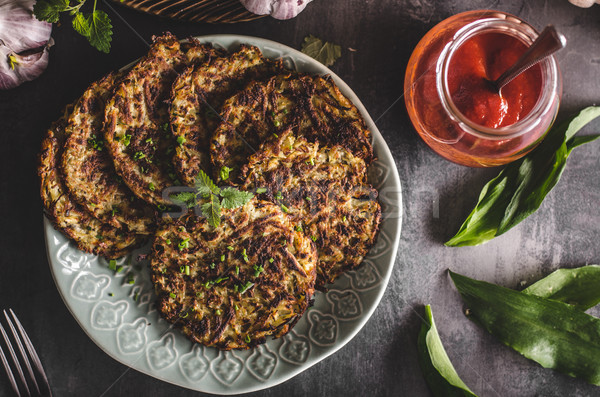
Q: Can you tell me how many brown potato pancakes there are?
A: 7